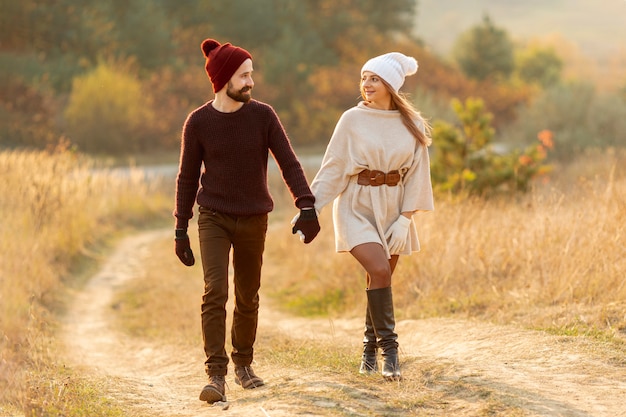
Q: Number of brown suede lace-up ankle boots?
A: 2